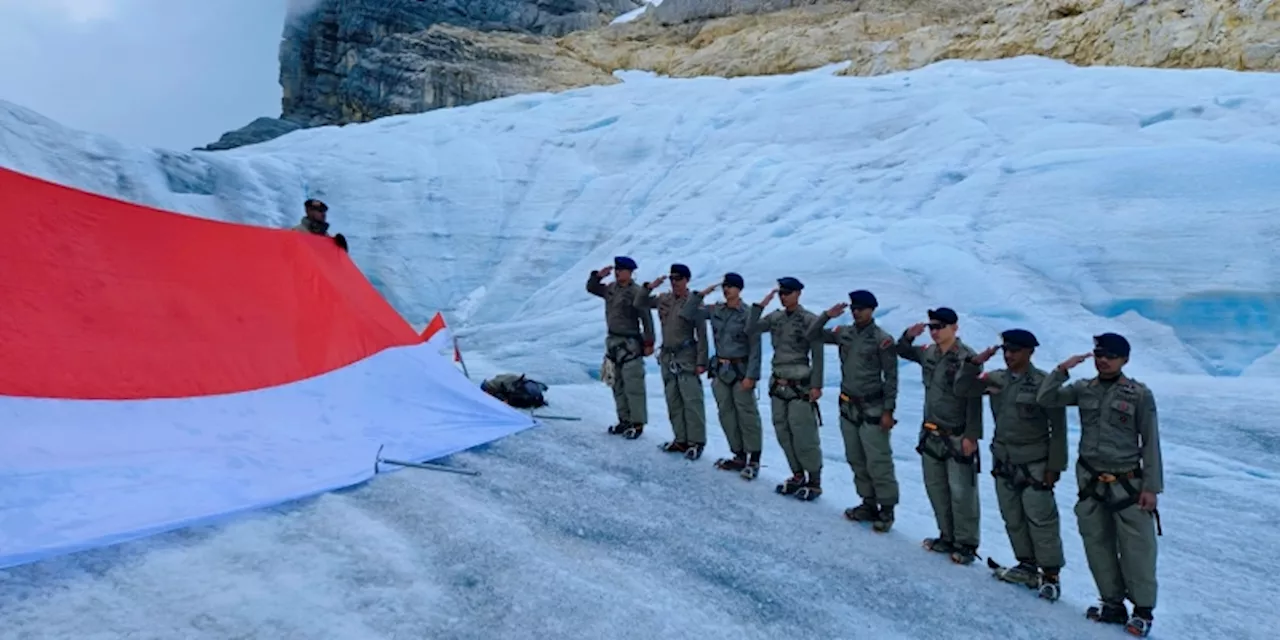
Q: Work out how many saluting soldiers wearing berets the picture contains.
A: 8